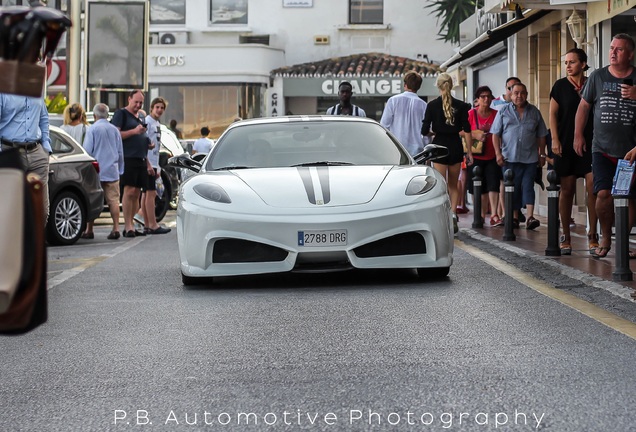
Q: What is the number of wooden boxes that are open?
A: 0